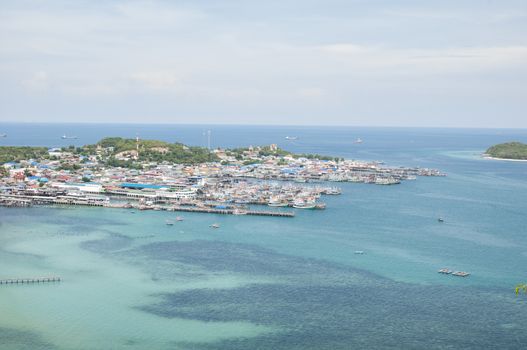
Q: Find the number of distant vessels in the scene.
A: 4